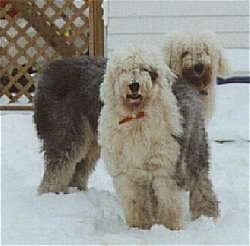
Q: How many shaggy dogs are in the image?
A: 2